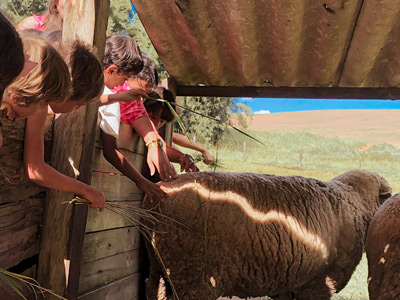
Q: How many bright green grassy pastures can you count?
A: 1